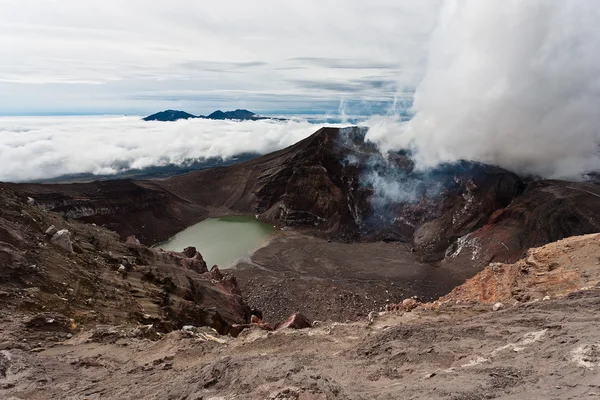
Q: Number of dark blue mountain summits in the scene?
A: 3